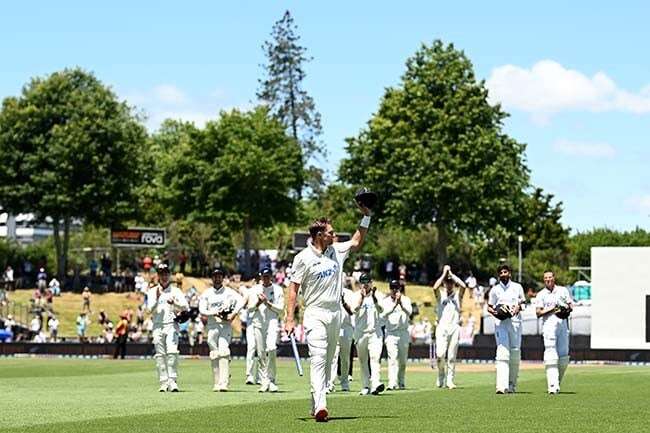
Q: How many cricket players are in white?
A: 11